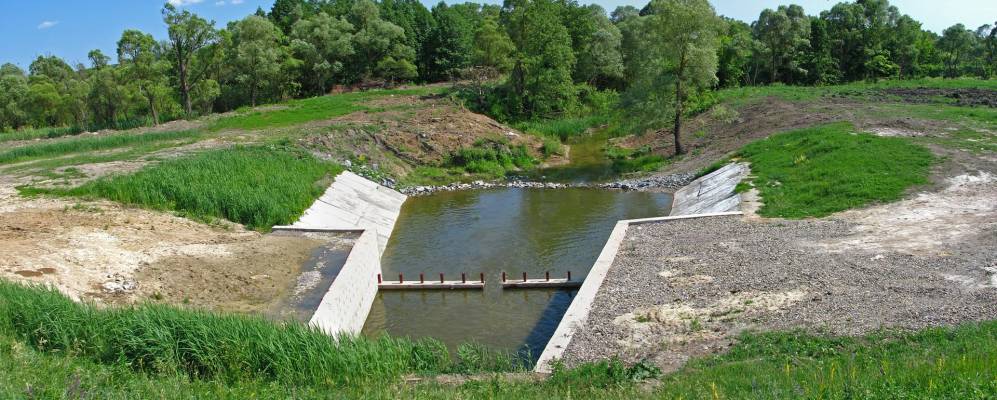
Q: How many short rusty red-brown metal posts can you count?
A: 10